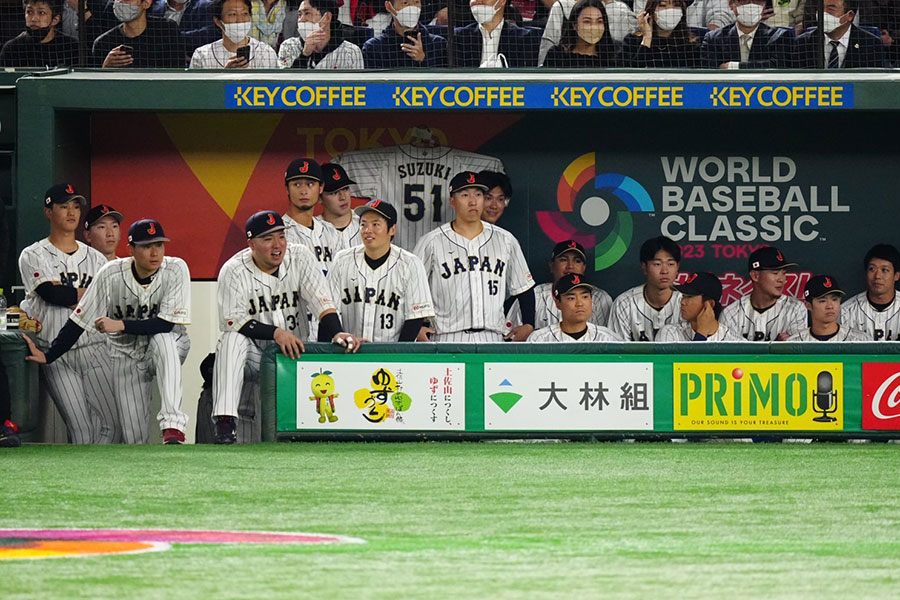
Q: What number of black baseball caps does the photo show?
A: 13